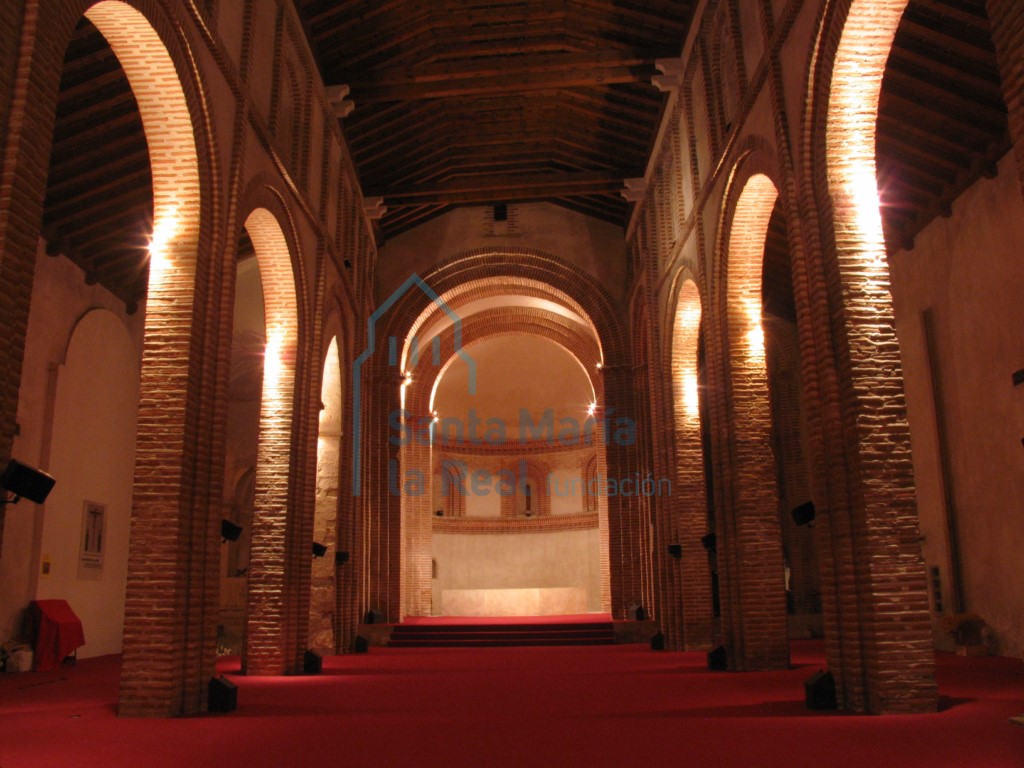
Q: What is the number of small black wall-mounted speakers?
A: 7